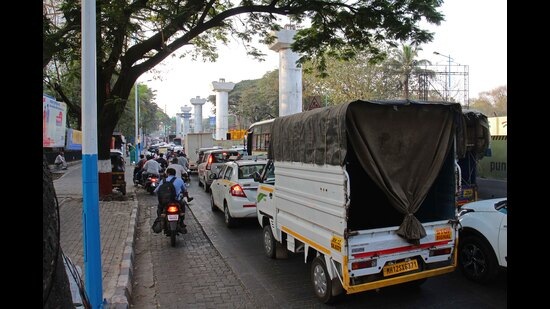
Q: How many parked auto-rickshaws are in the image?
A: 1